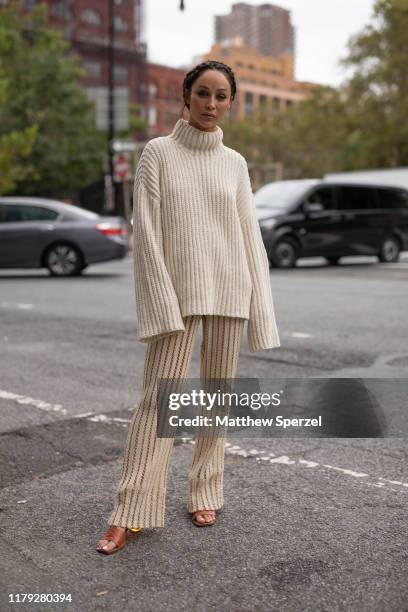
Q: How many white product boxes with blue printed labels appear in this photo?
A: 0